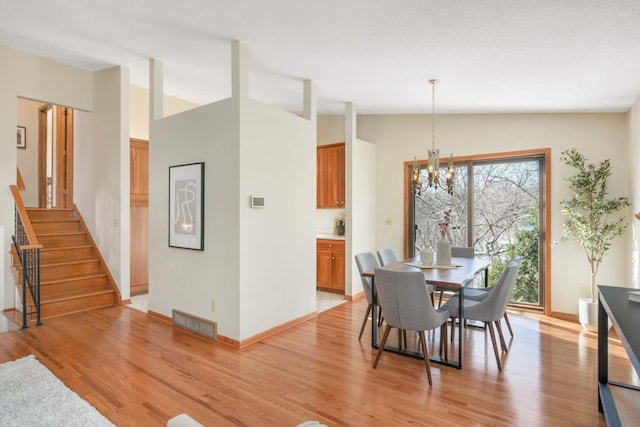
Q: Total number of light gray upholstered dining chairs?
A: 6